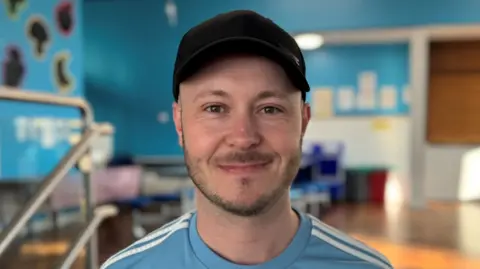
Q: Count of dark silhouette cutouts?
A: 5